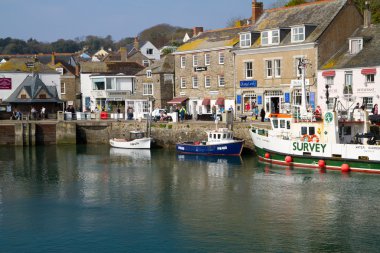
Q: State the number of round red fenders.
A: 4